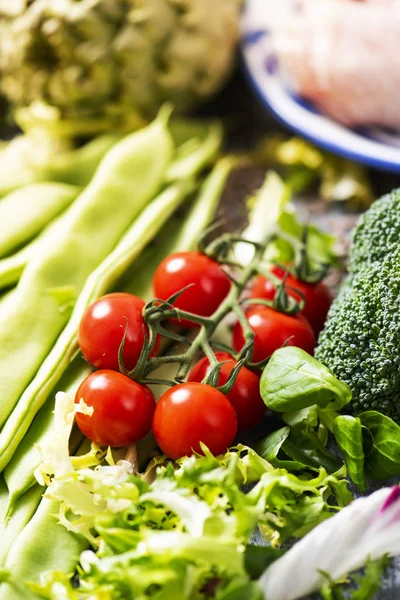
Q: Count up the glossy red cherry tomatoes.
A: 7